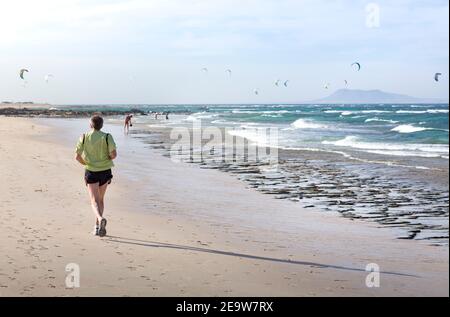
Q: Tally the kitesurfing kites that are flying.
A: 11